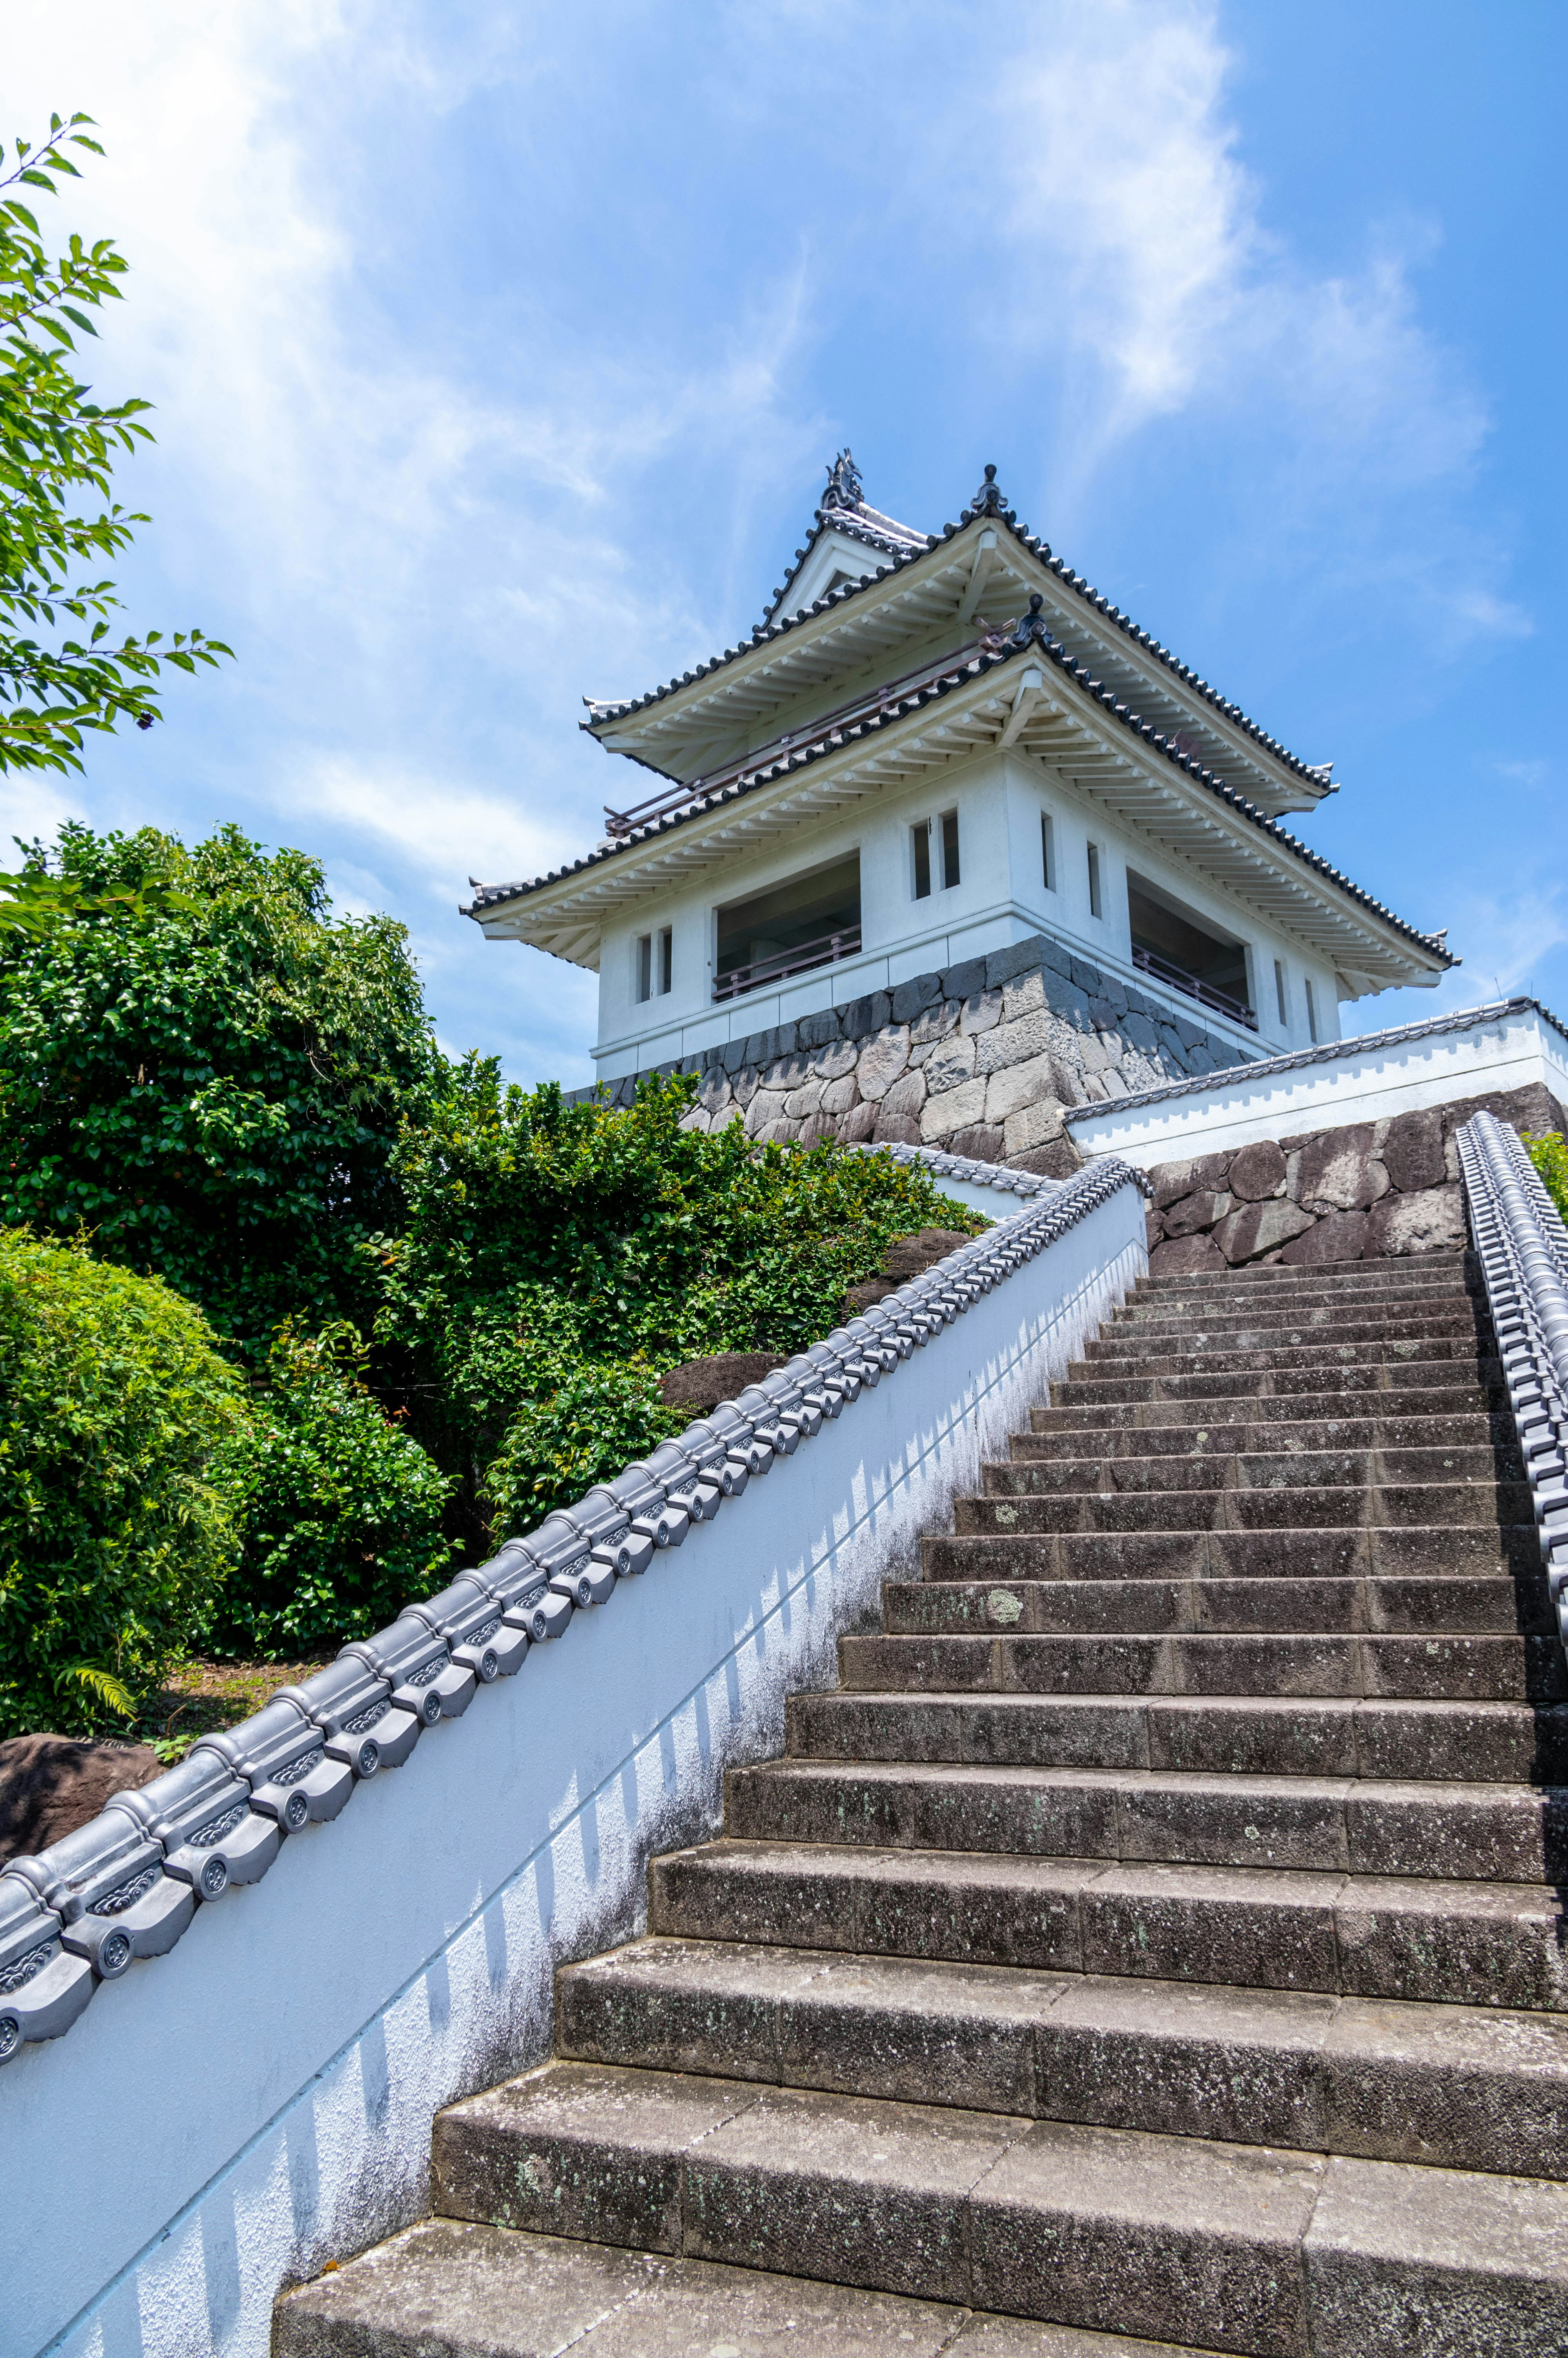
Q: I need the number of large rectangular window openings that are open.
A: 2